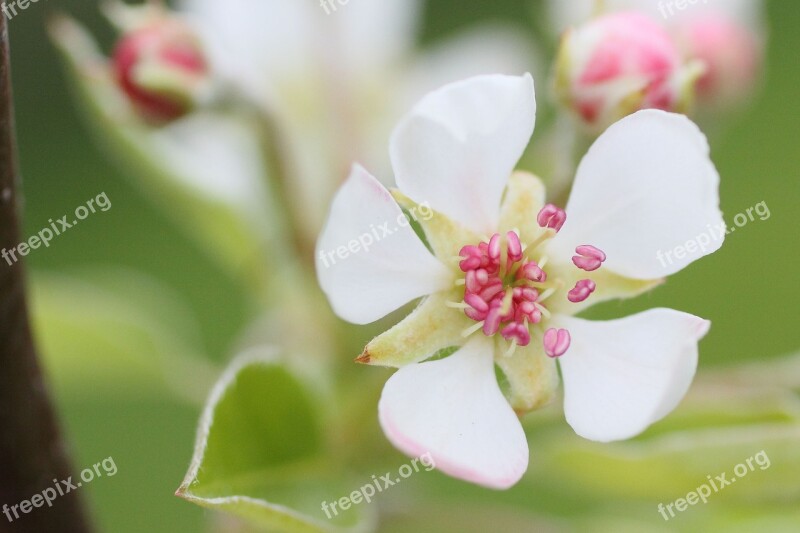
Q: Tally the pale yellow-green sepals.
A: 5